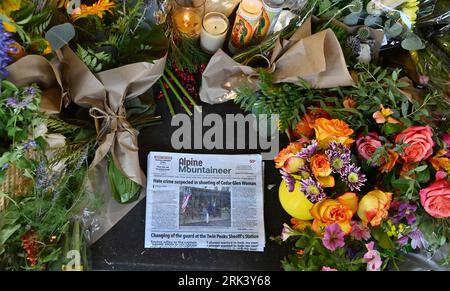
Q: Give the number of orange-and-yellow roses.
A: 5